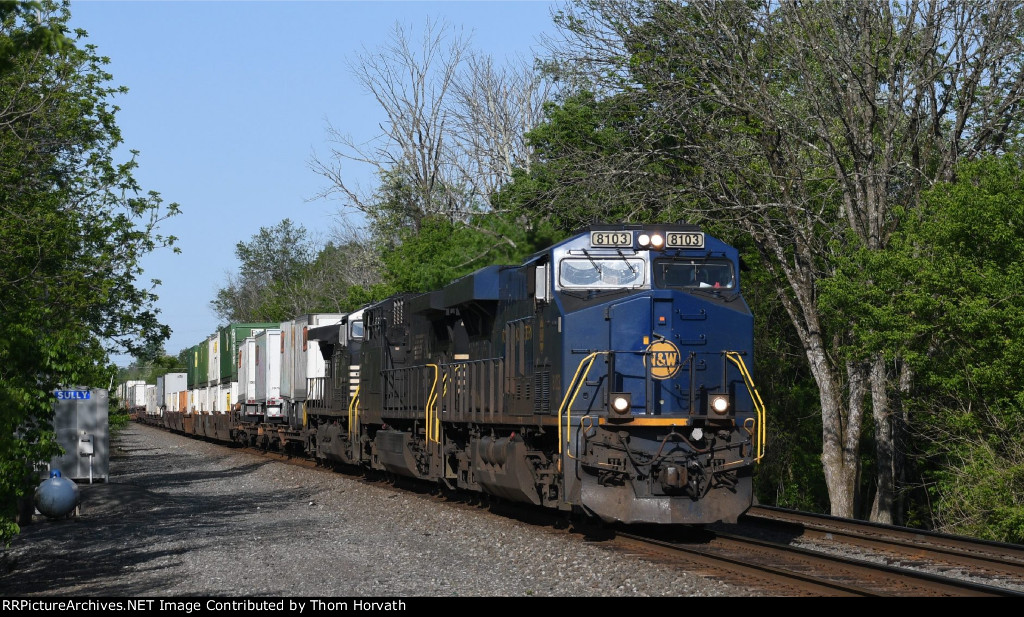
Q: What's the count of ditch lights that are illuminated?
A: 2